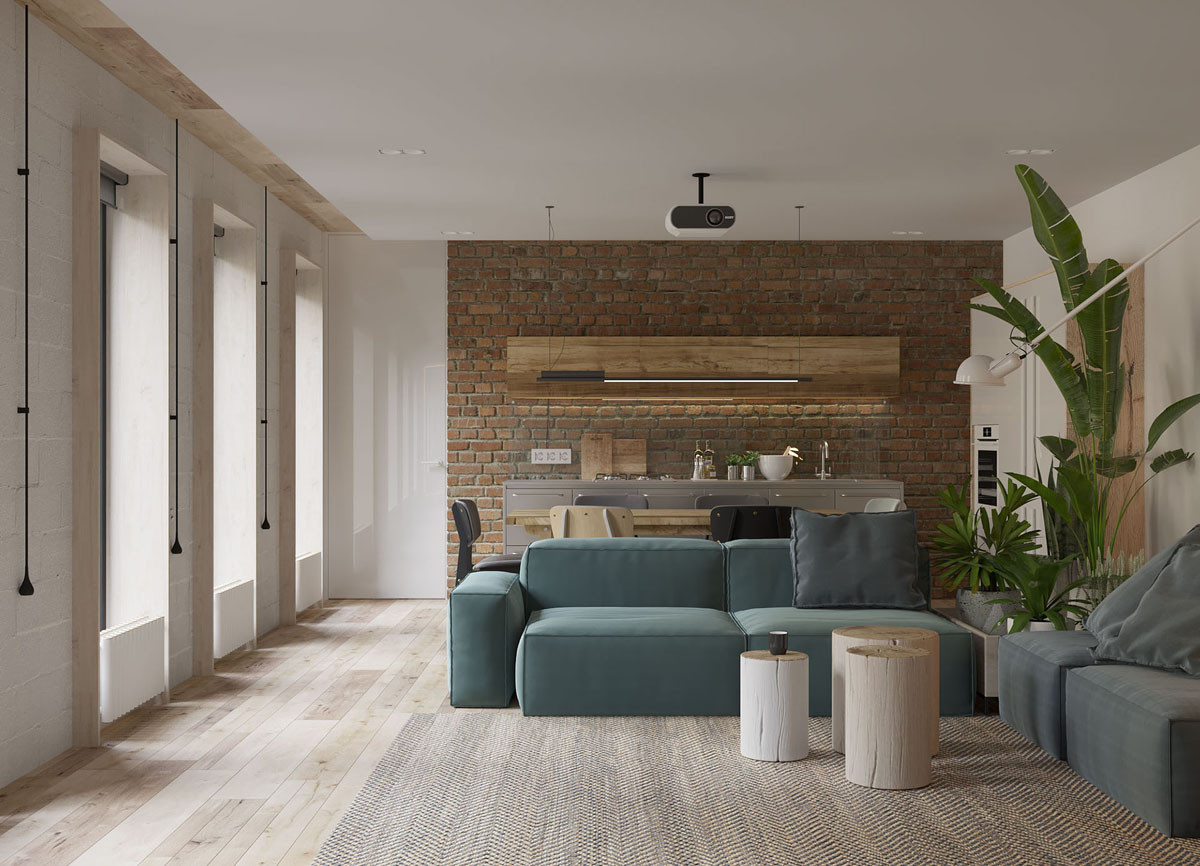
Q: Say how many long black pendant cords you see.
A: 3